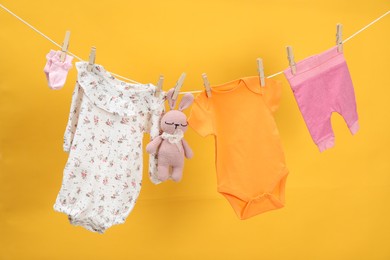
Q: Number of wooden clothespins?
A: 8